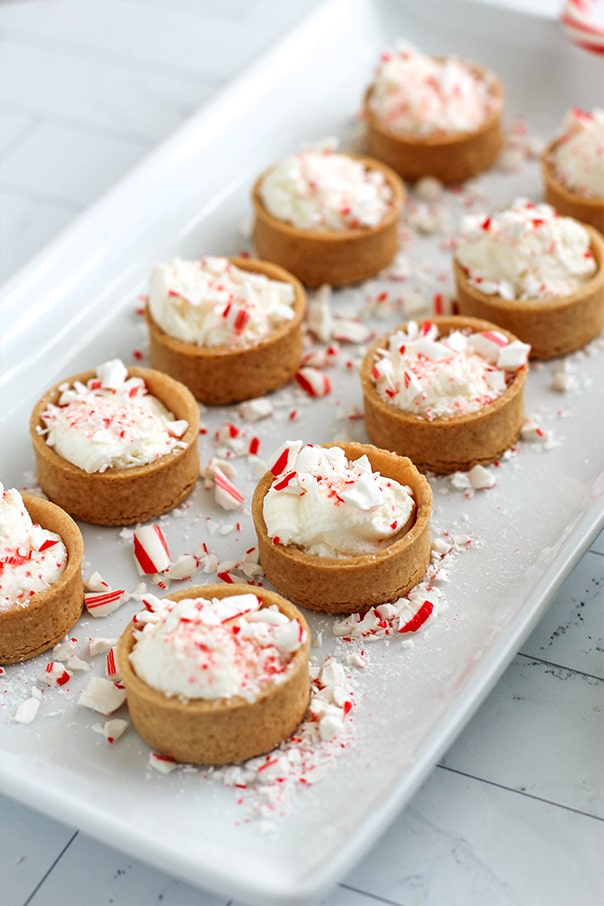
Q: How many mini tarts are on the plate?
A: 10